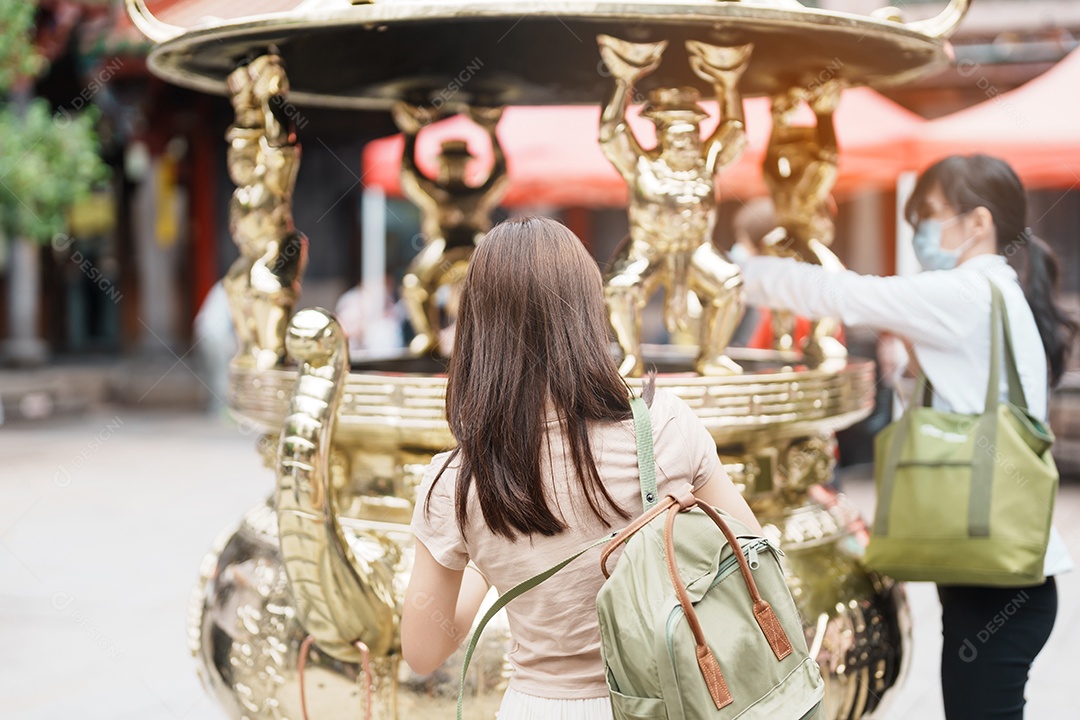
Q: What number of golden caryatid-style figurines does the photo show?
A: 4